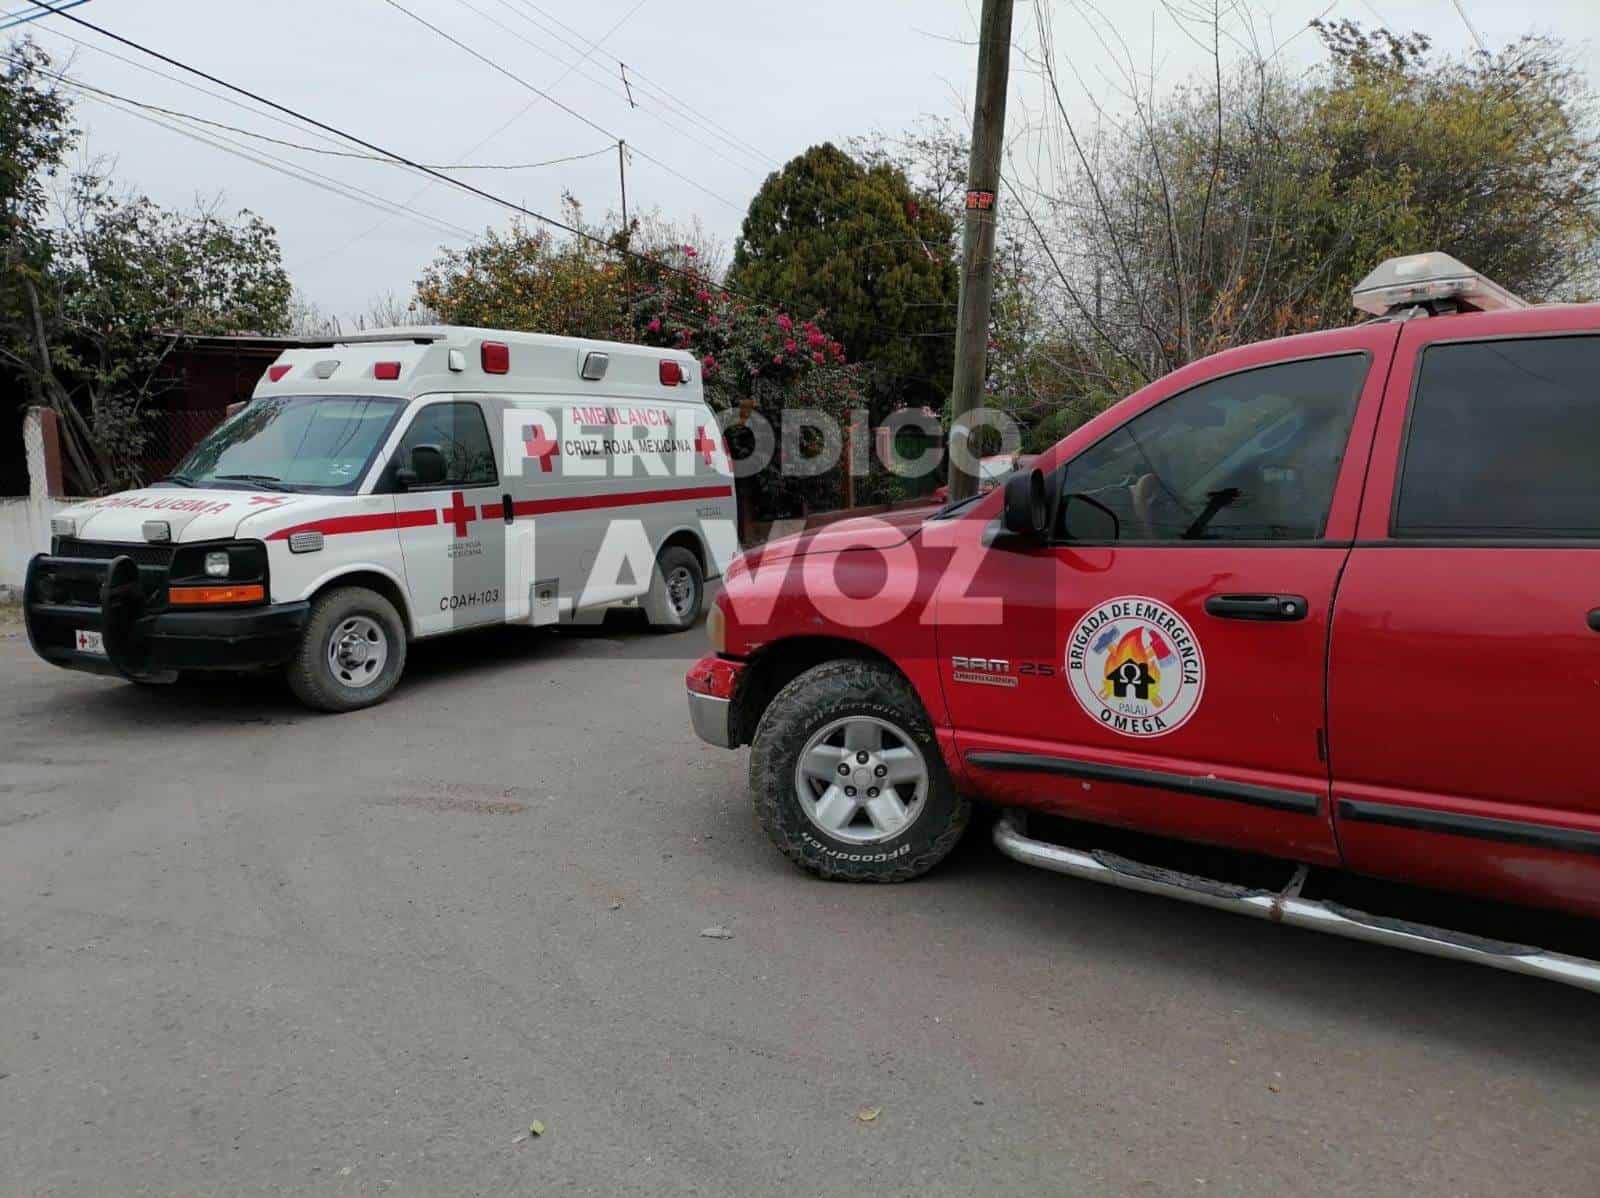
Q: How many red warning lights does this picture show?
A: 4